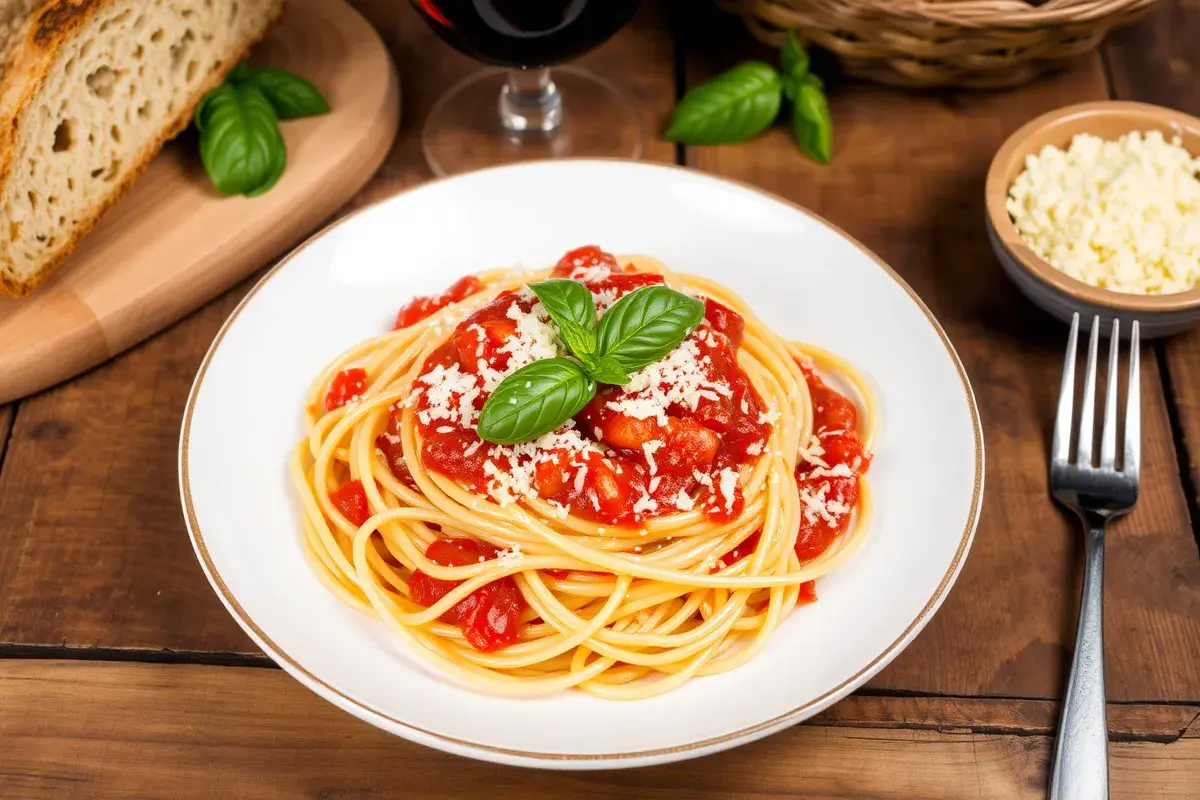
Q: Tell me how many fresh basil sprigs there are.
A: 3